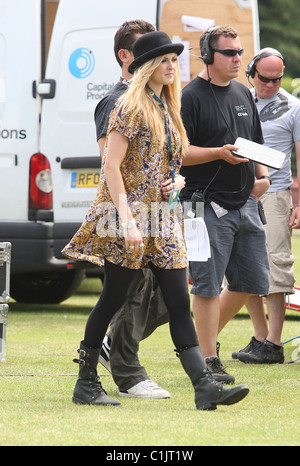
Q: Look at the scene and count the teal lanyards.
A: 1